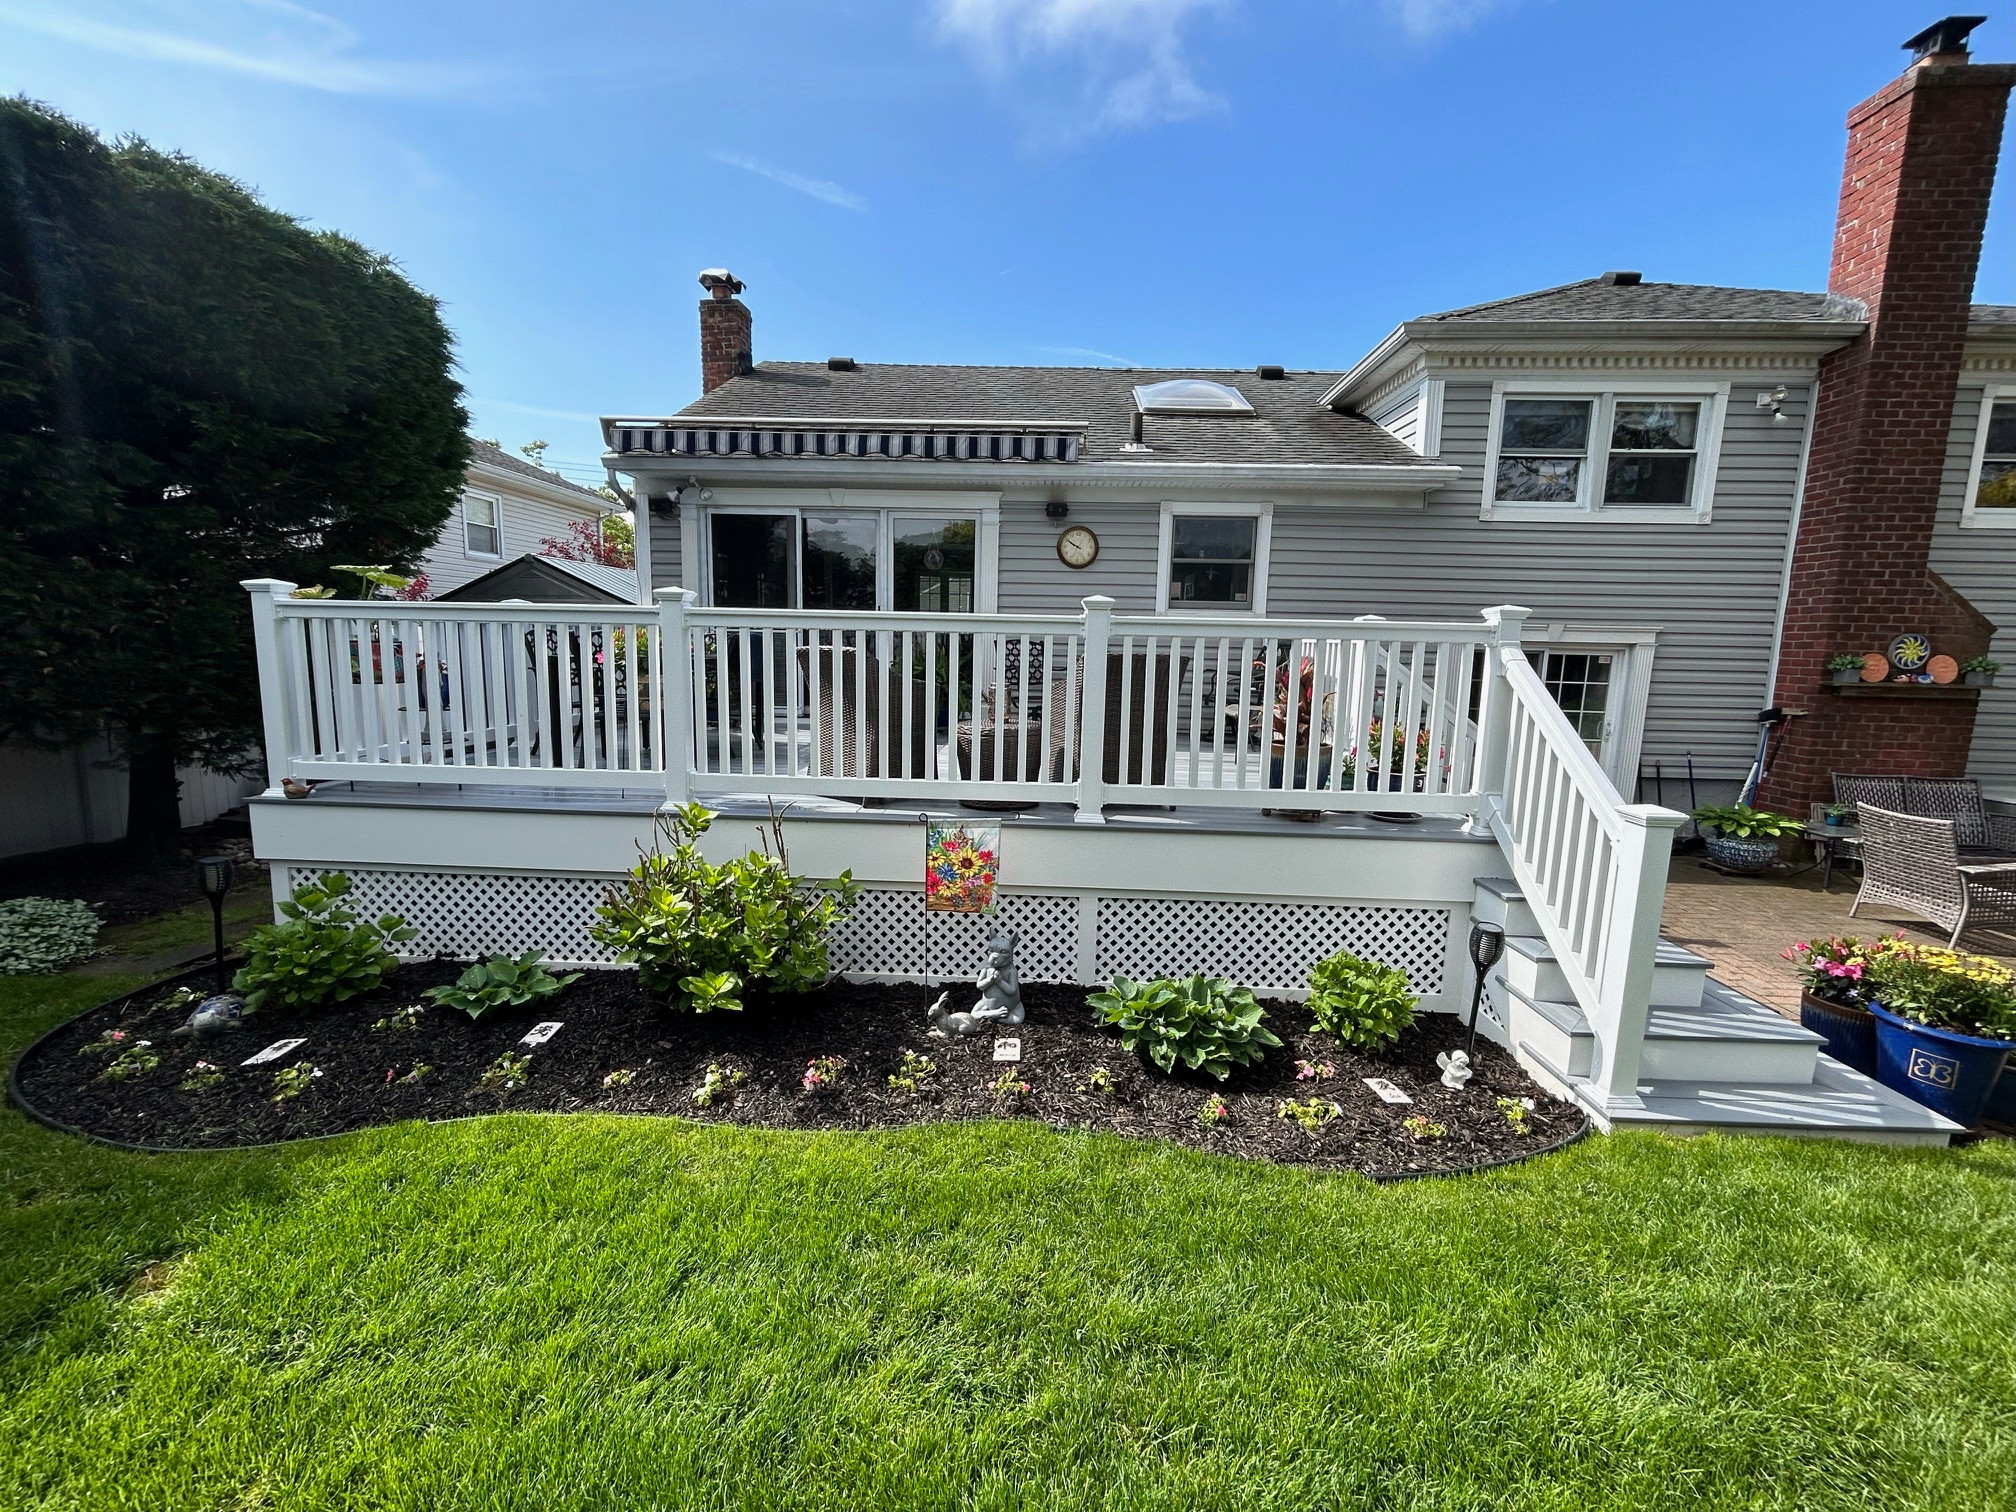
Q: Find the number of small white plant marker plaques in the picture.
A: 4